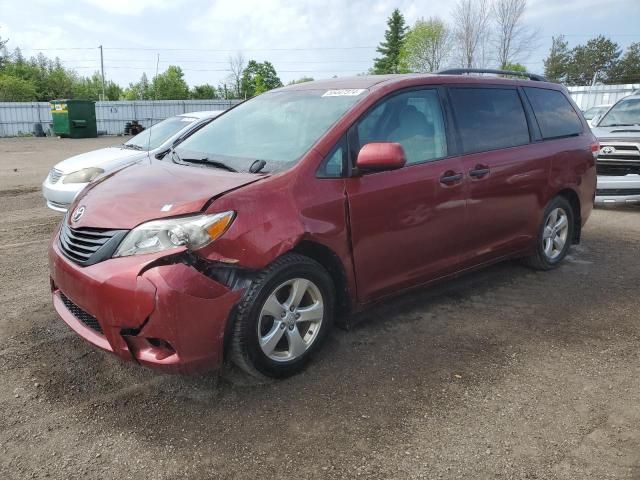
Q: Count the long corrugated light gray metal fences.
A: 1